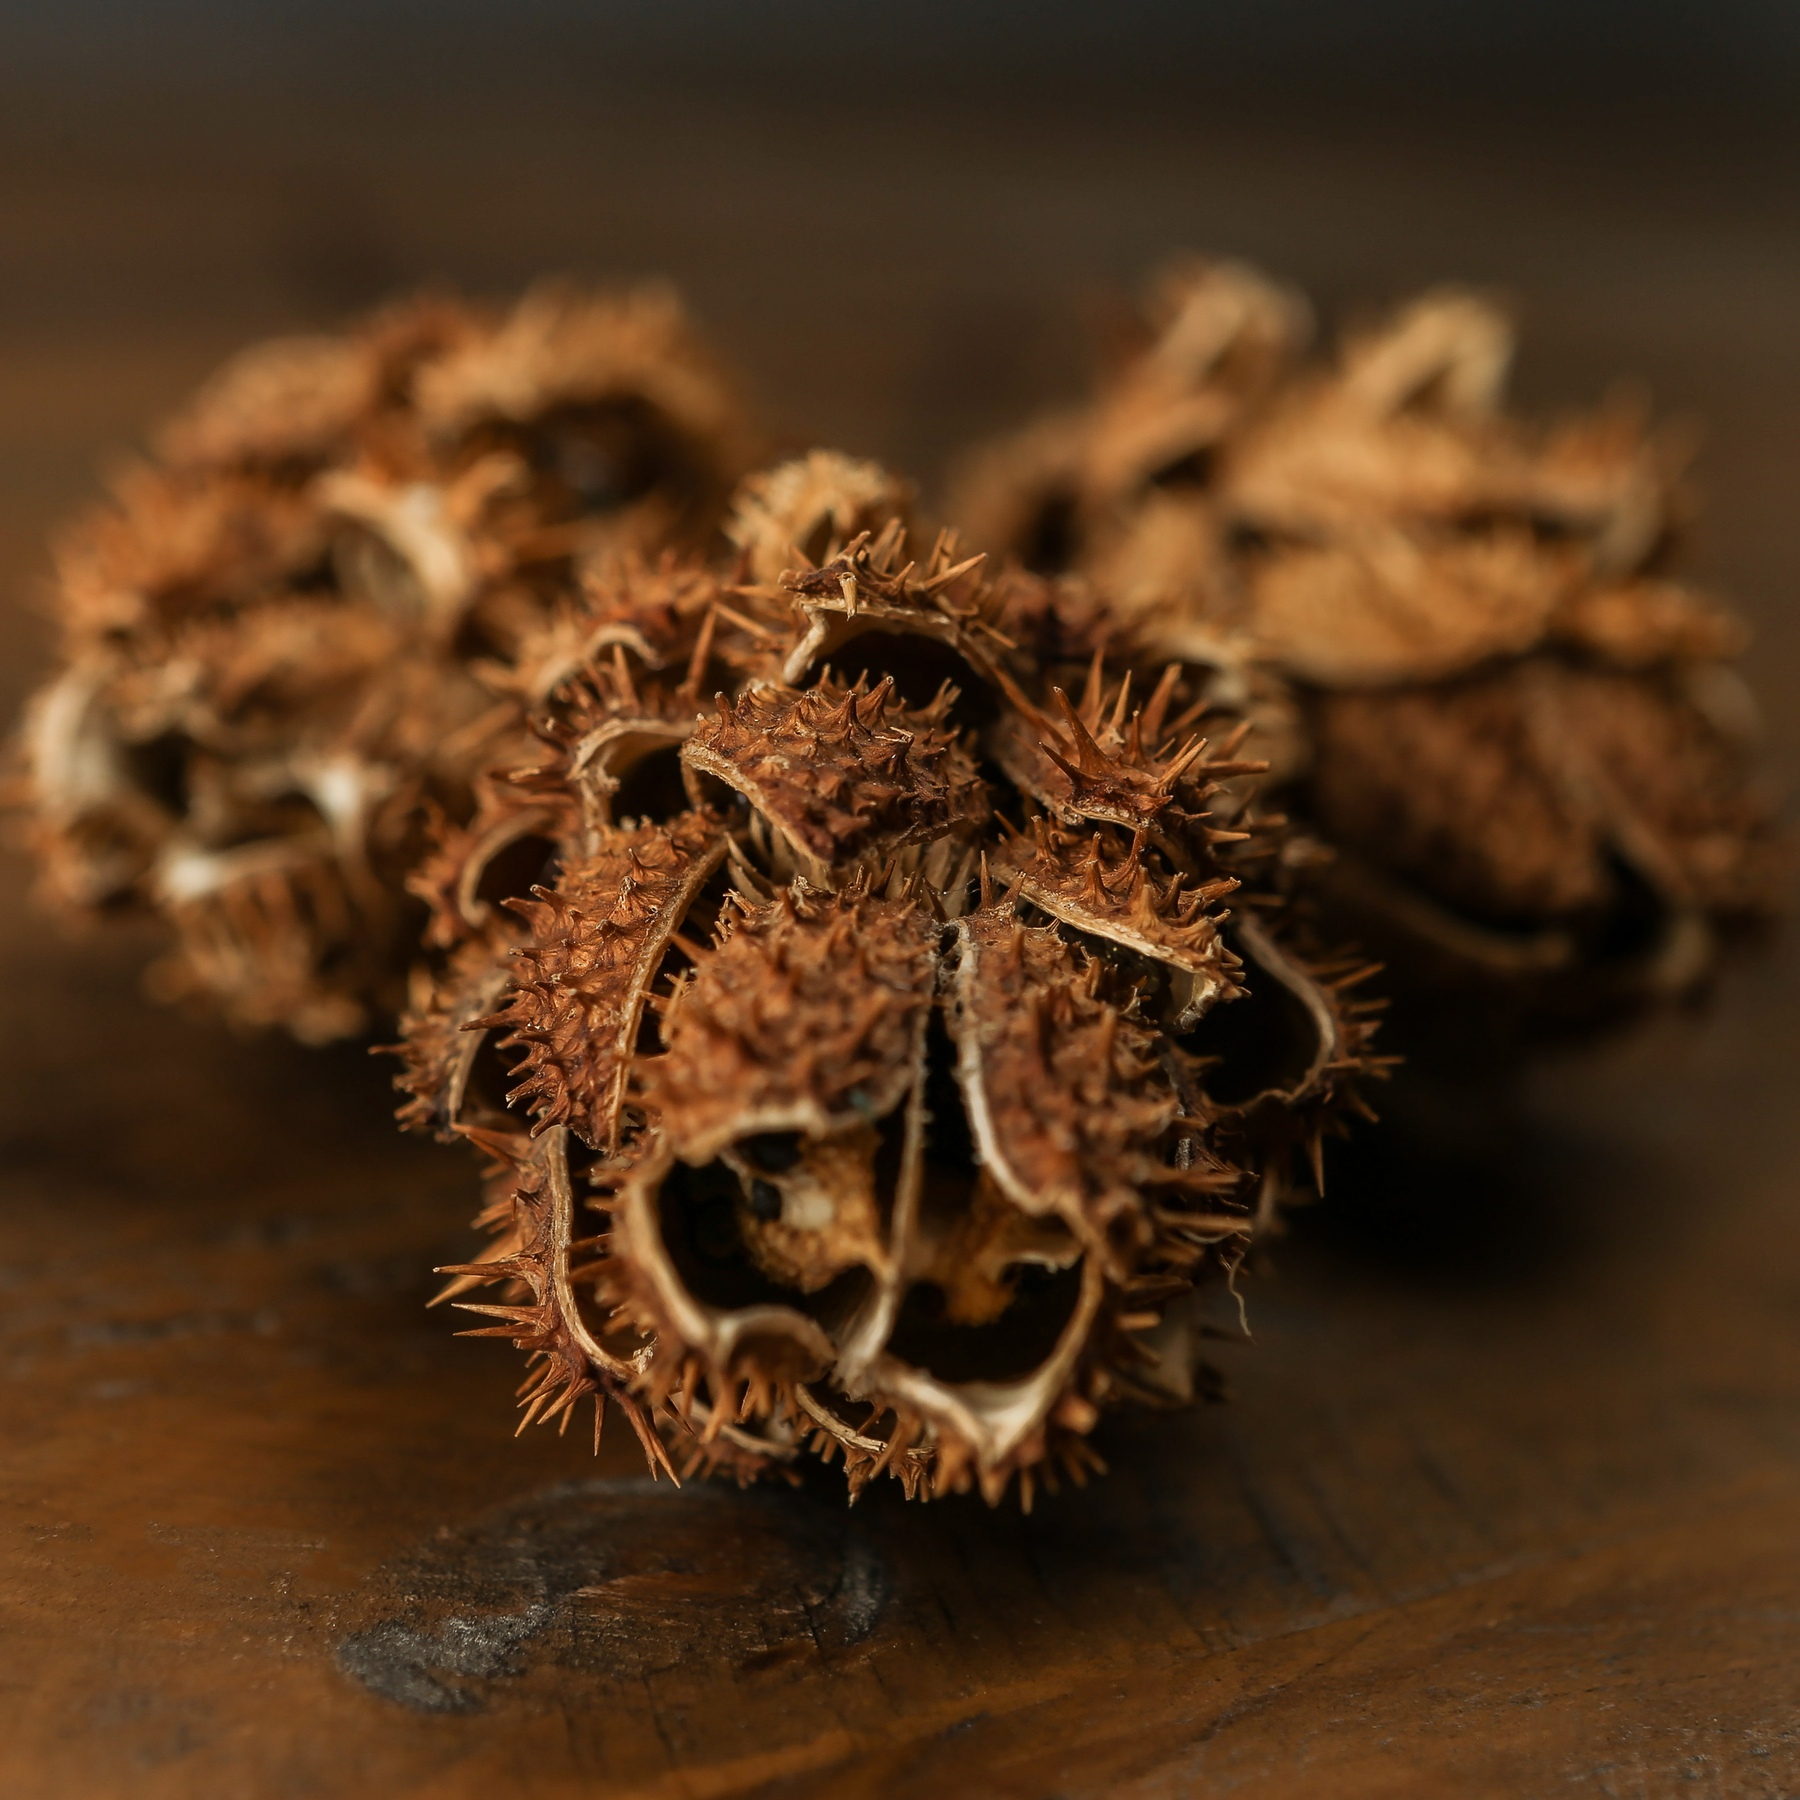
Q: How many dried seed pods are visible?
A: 3